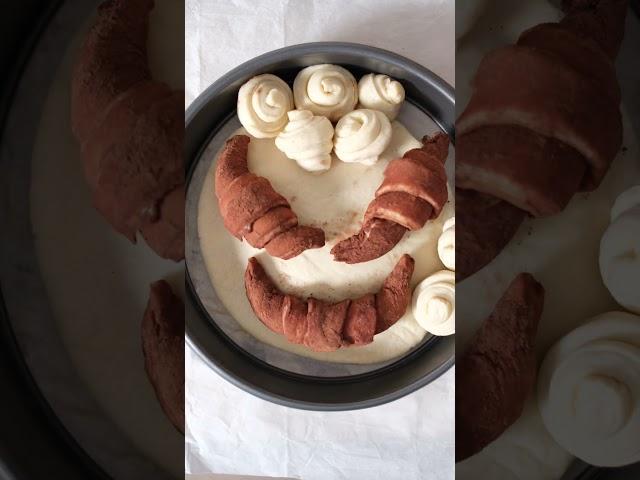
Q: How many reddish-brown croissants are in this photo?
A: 3